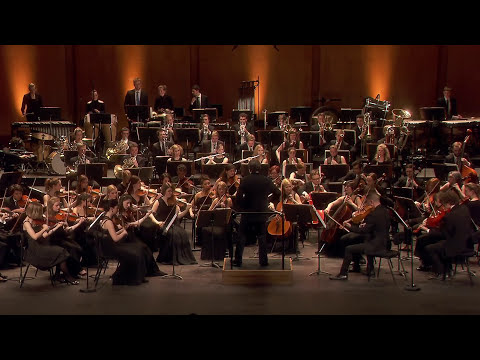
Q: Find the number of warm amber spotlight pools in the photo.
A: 4